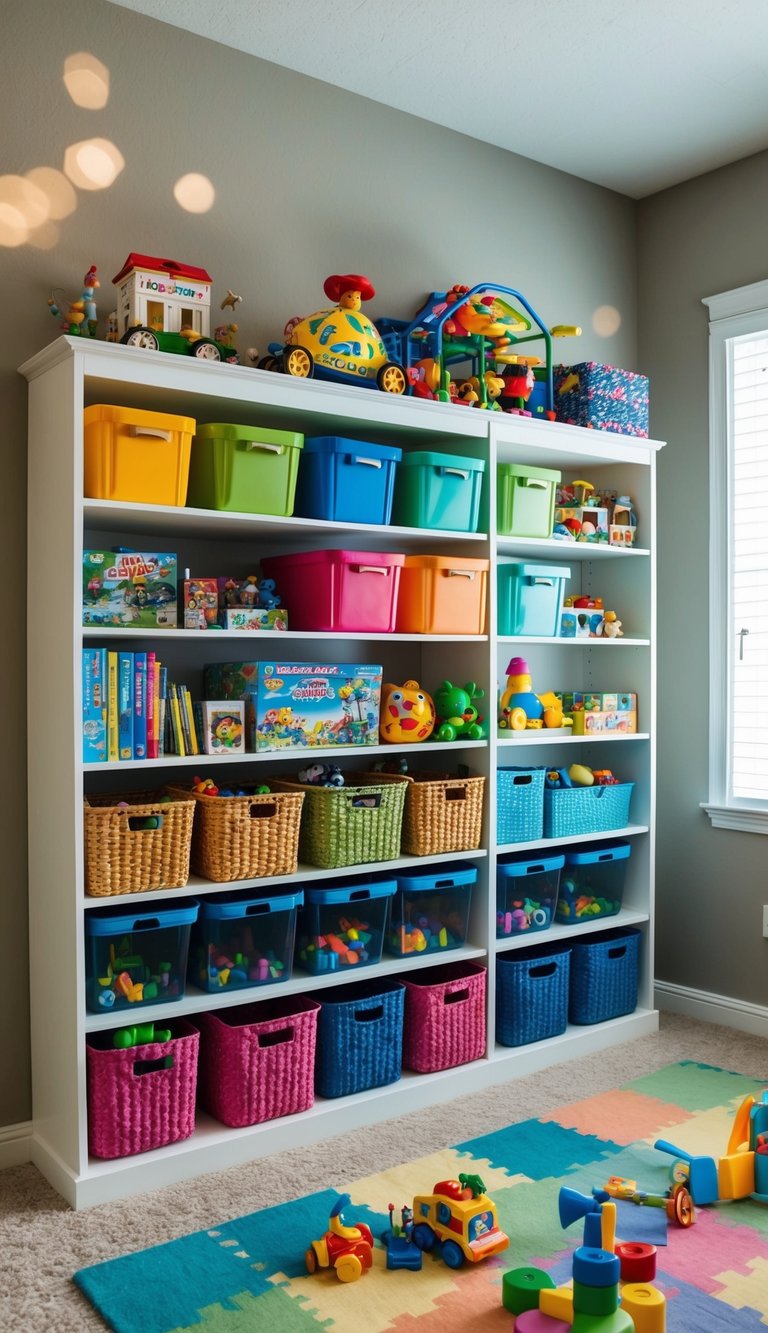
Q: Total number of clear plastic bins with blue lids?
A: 6